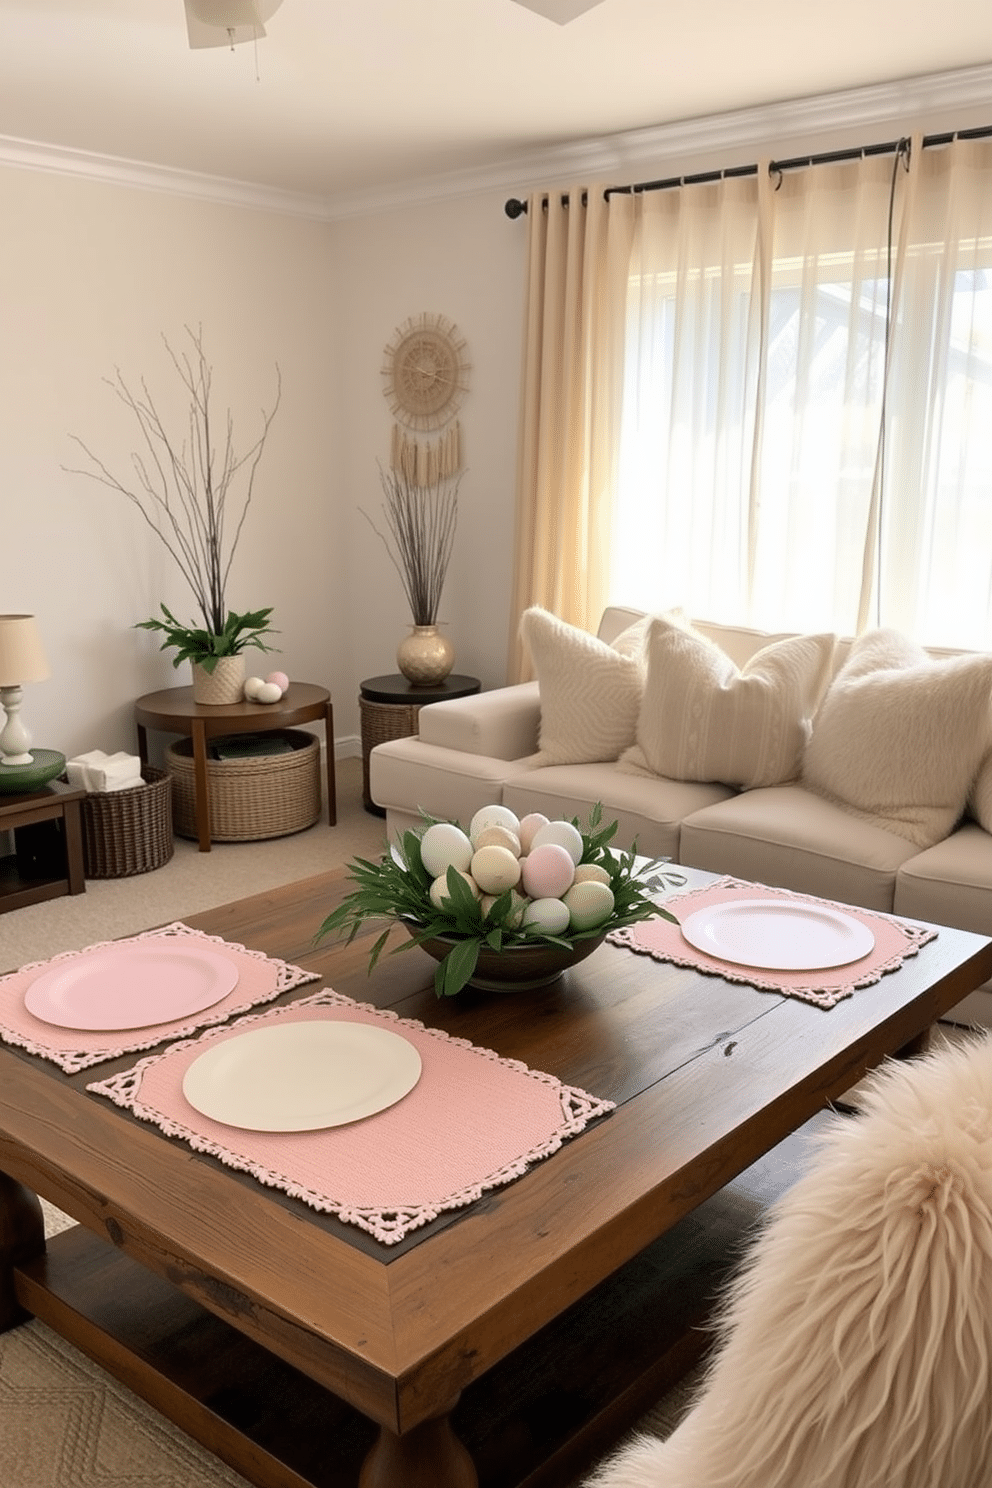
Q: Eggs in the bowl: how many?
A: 12